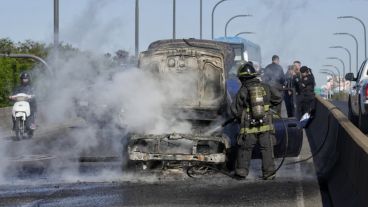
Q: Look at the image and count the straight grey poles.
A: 4